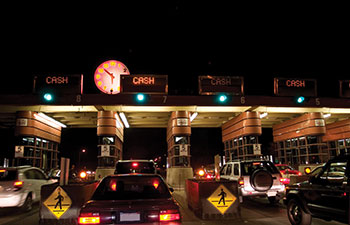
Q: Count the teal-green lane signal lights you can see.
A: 4